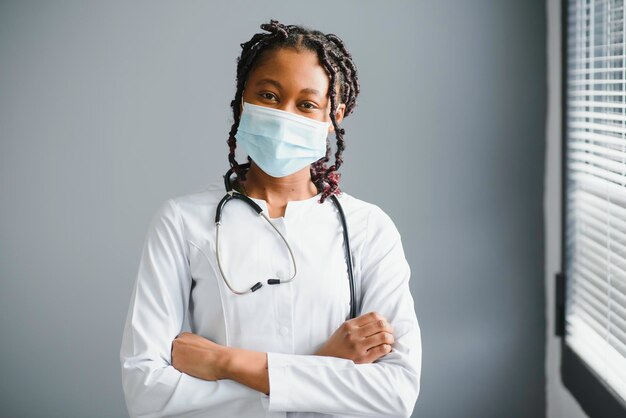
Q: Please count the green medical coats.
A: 0